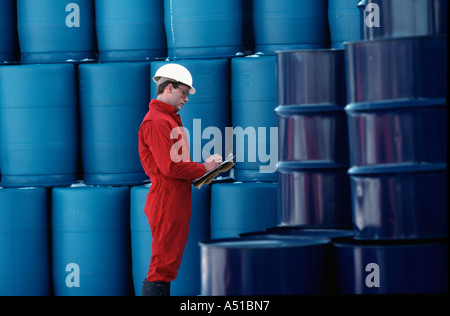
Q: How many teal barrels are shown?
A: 14